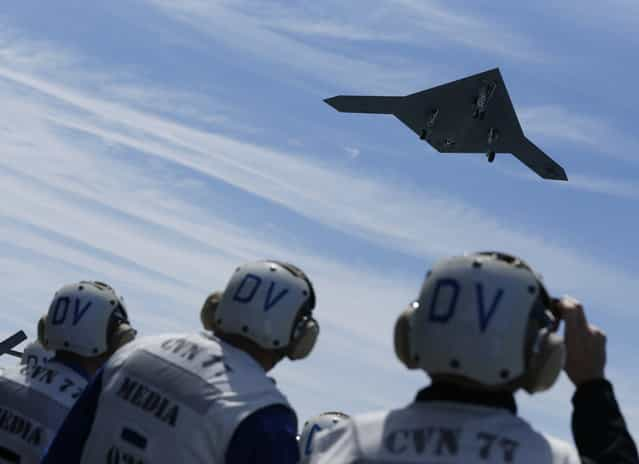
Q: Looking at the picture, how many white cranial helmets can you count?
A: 5